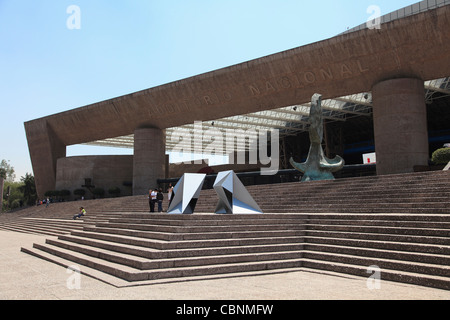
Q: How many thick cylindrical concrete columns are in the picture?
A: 2